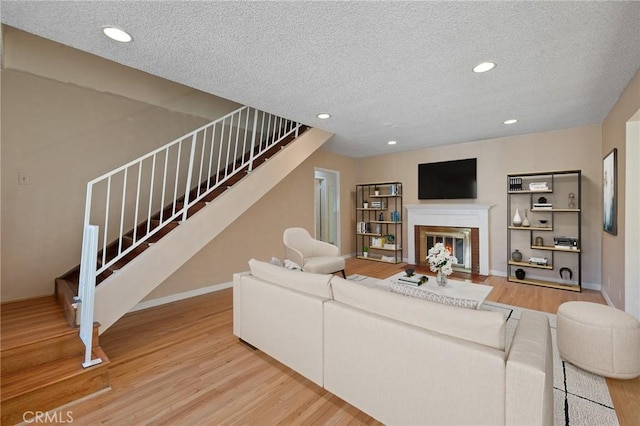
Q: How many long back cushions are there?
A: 2